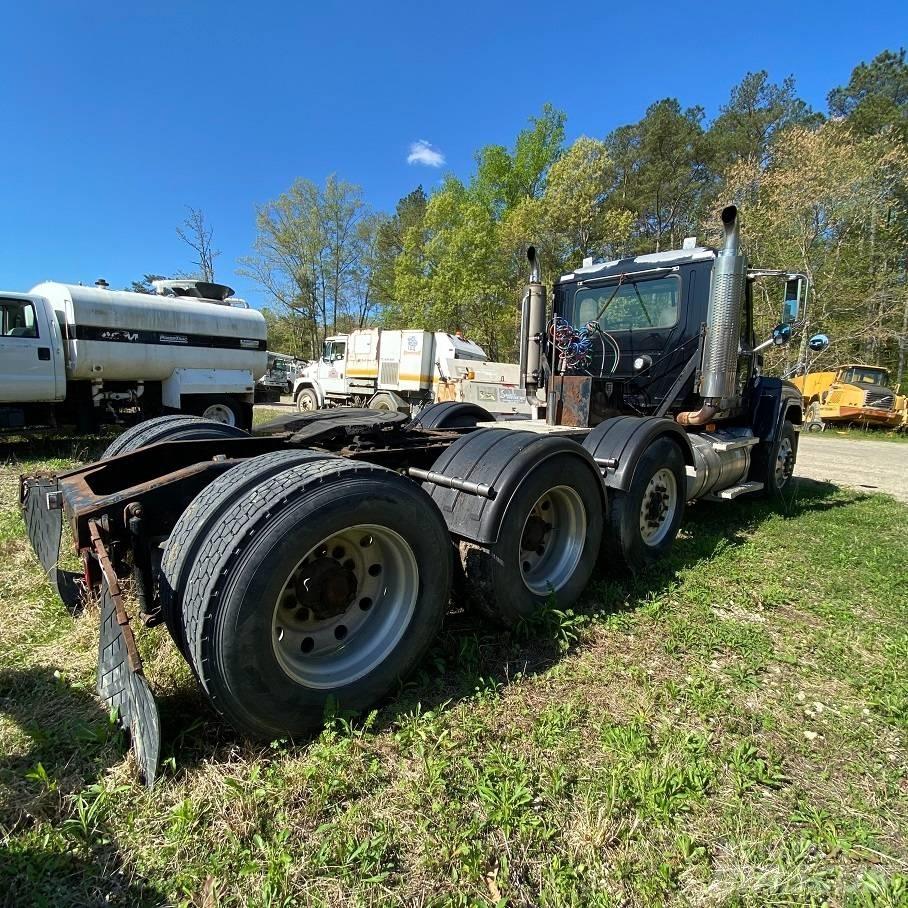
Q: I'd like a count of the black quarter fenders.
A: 3